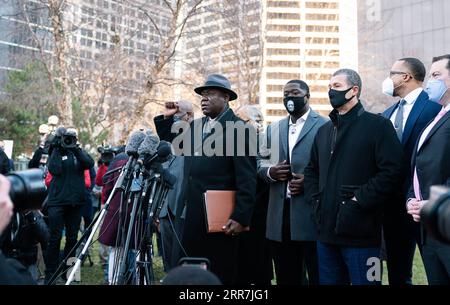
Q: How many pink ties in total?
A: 1